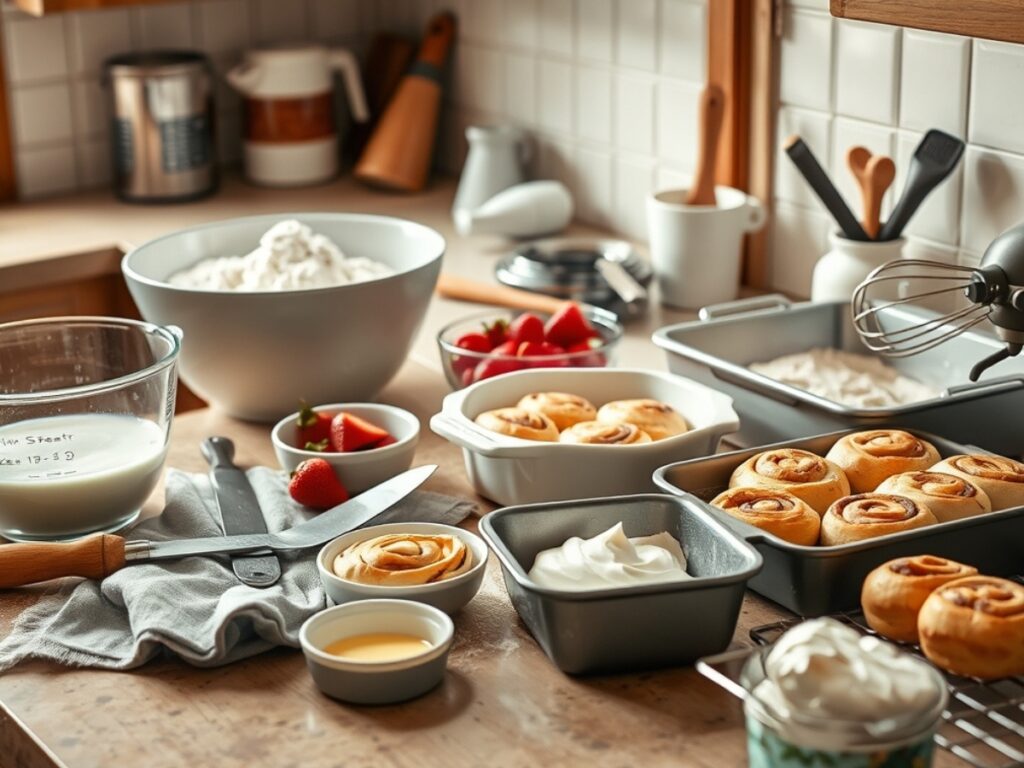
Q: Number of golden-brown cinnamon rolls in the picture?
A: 13